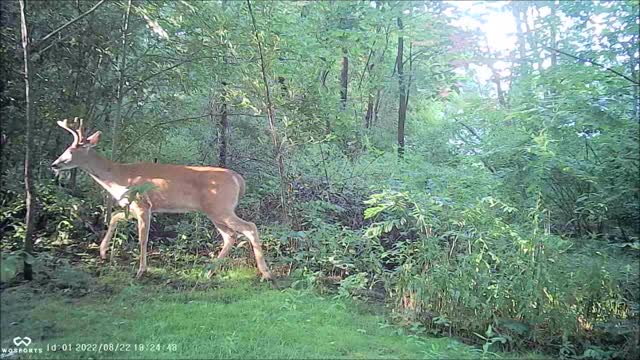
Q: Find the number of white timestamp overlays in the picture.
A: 1